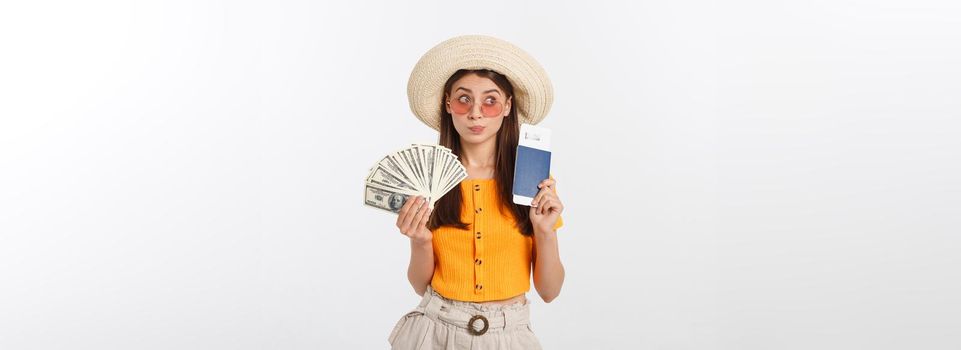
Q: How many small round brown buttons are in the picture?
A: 5